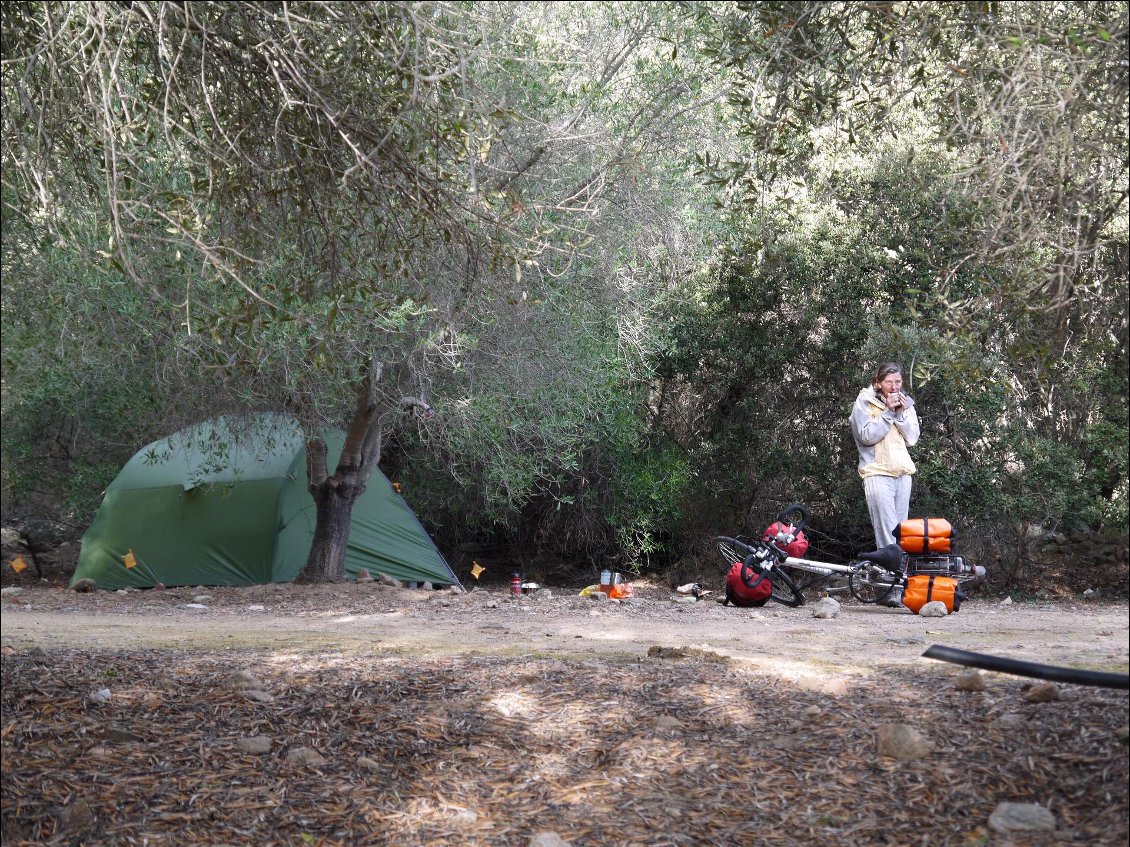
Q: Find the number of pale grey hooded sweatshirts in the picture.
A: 1